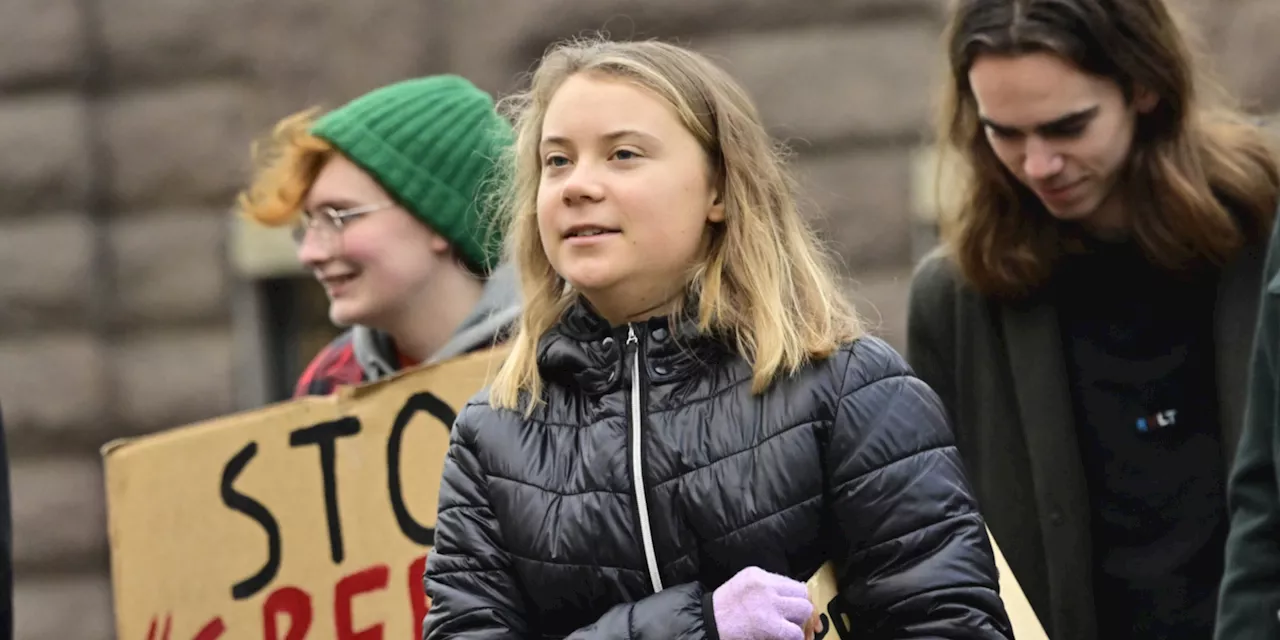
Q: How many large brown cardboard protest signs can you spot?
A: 1